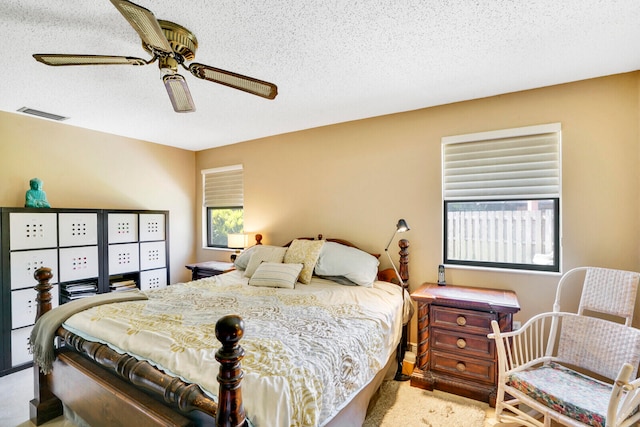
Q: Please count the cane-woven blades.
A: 4